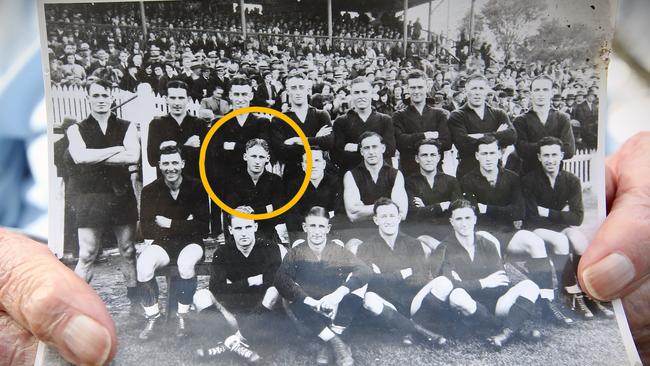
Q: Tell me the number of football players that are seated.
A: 11